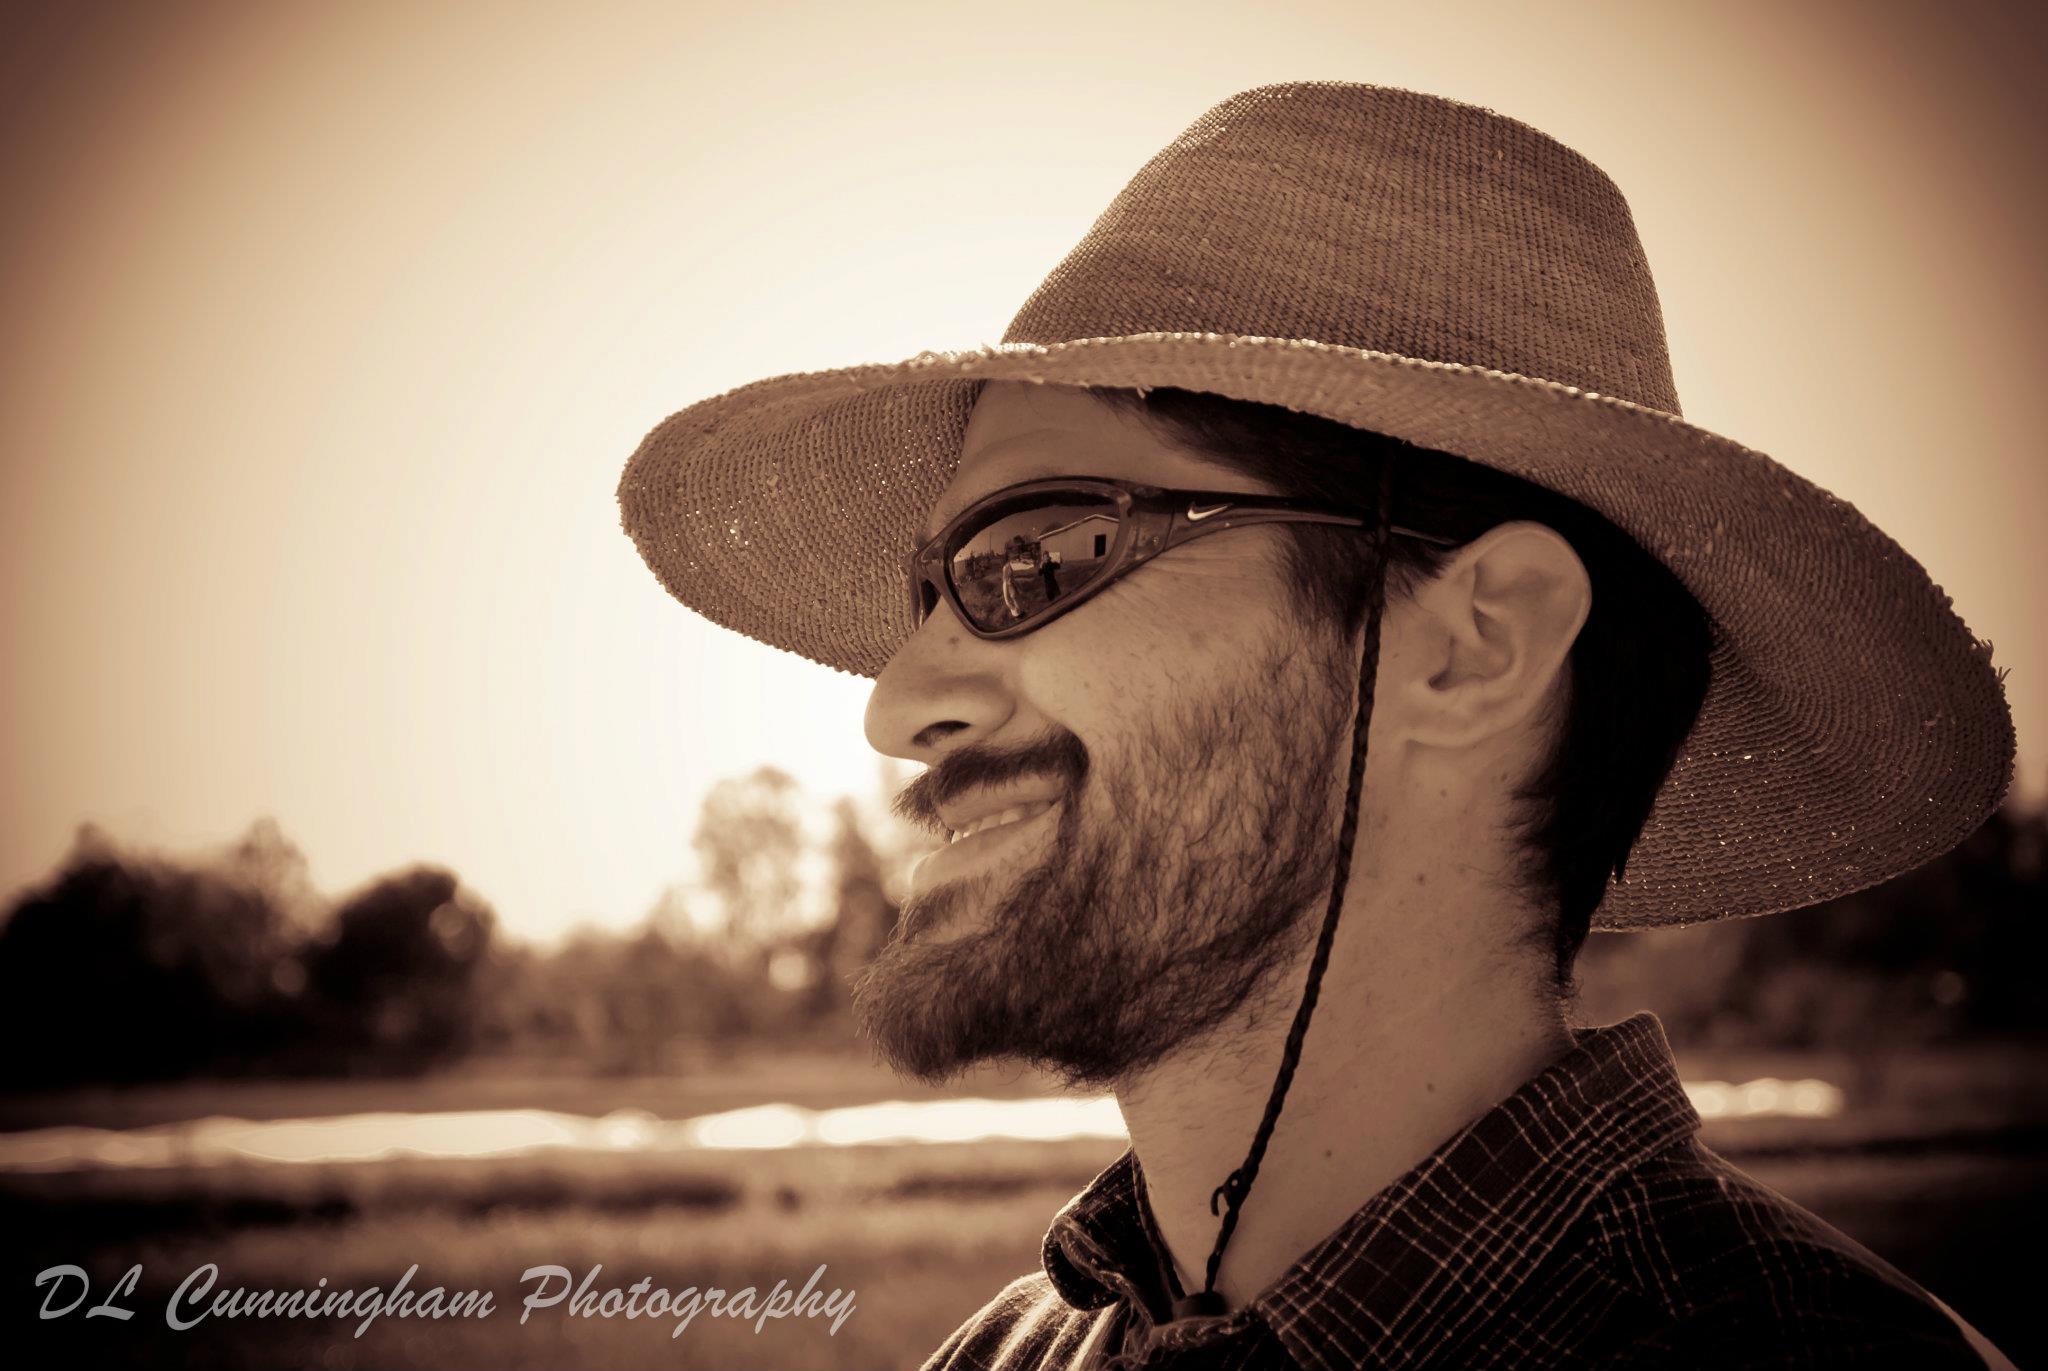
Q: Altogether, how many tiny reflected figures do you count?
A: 2